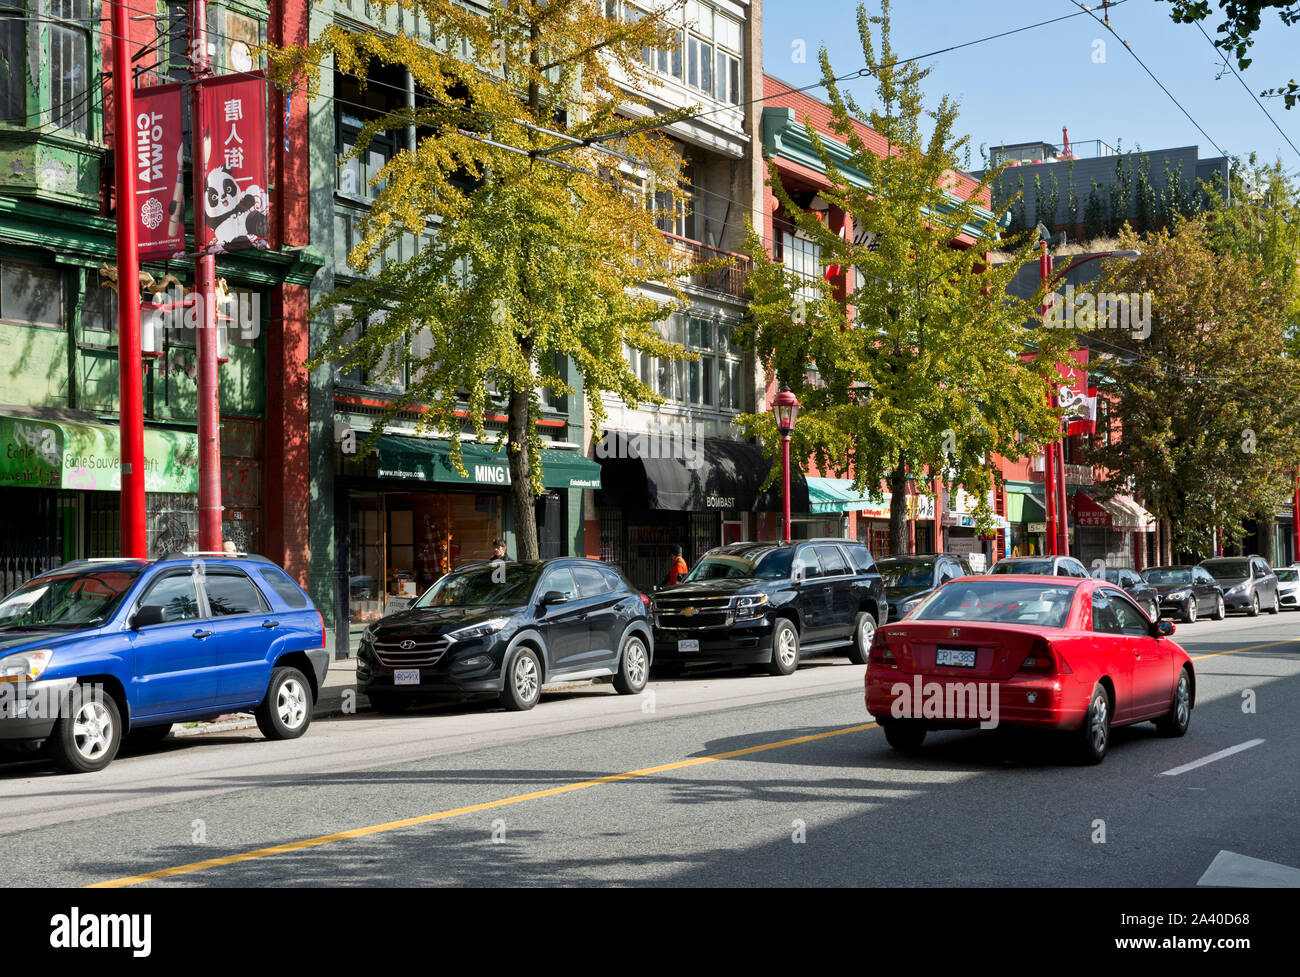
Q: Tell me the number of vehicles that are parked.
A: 9